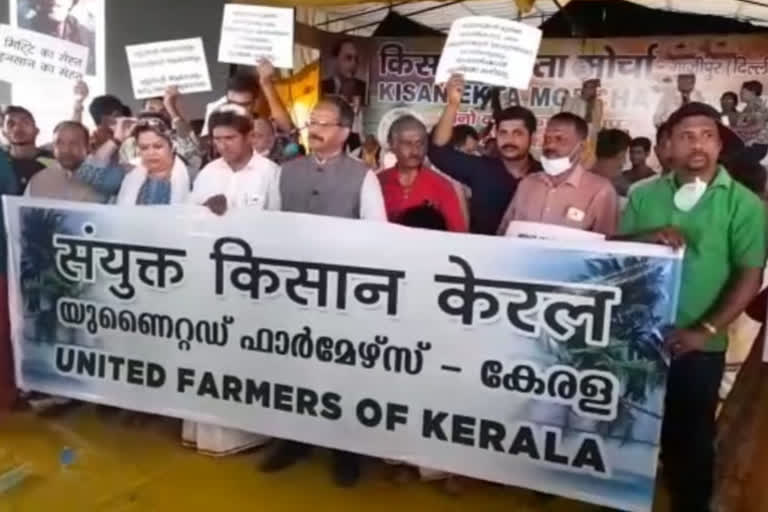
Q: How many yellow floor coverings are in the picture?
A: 1